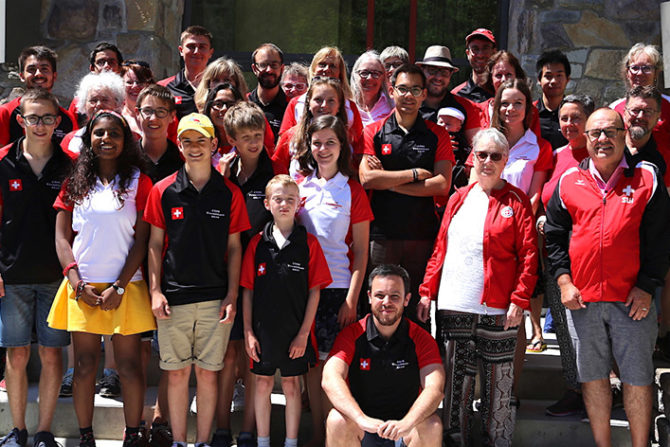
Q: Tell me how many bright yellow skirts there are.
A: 1